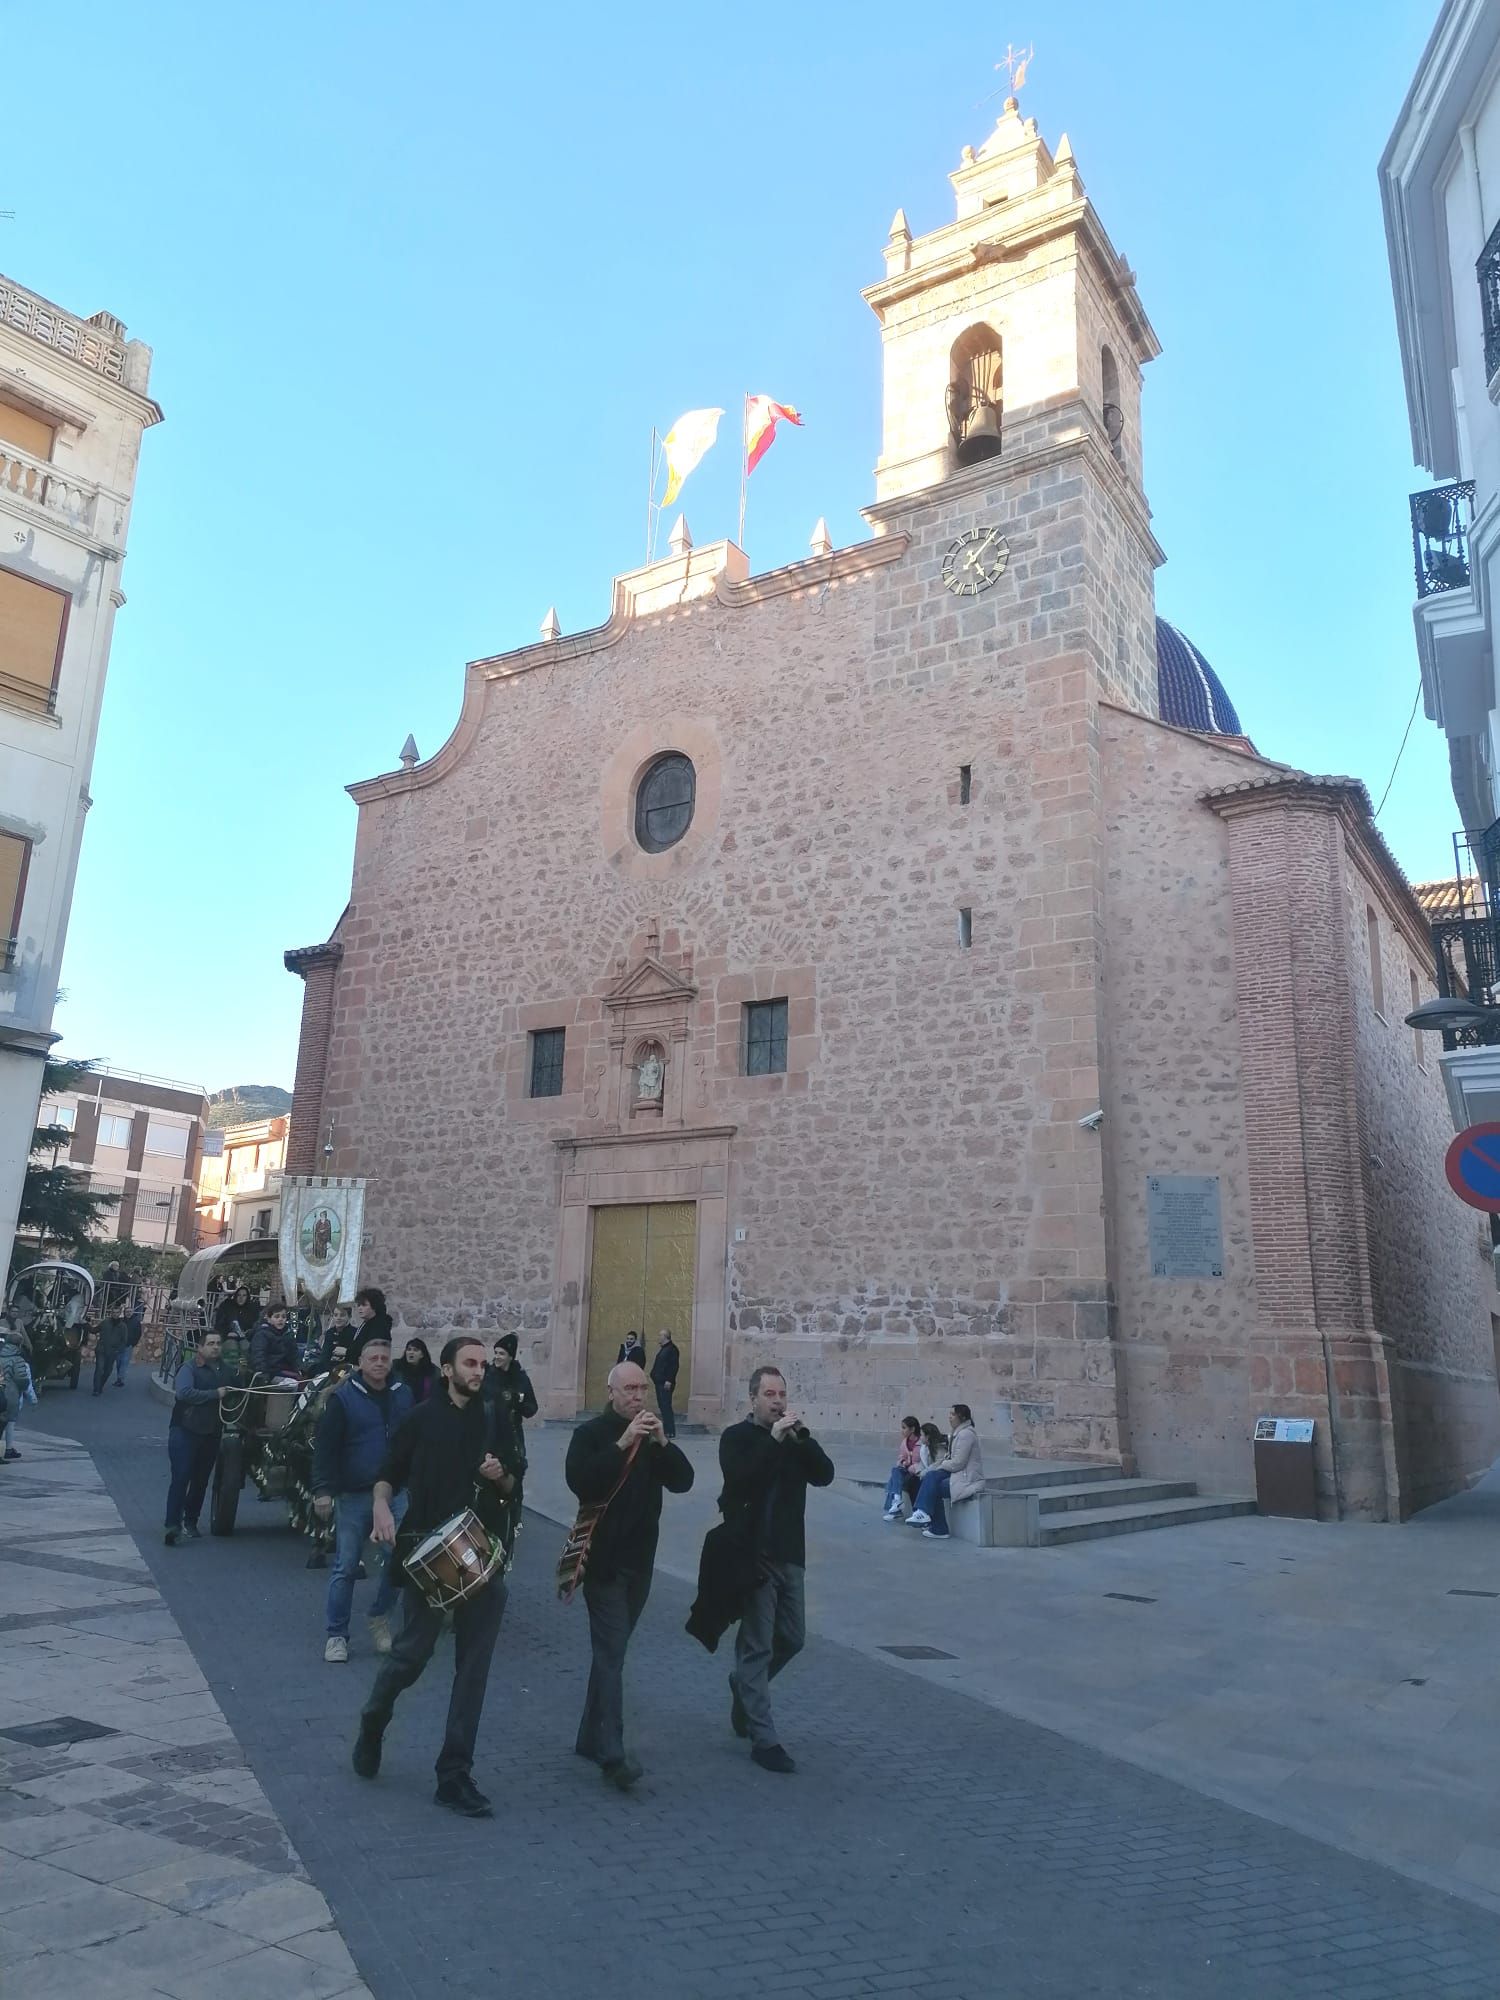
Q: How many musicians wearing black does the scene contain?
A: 3